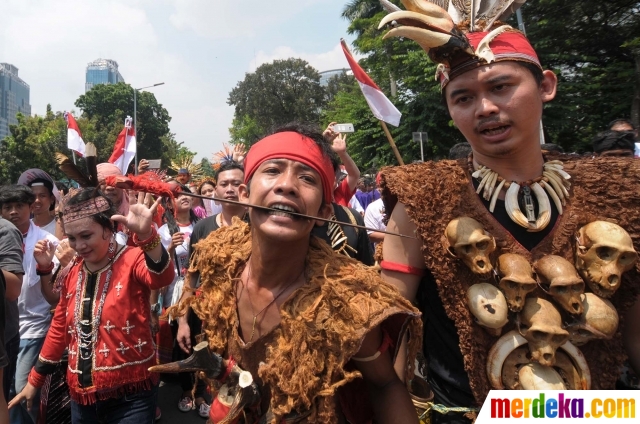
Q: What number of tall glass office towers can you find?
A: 2